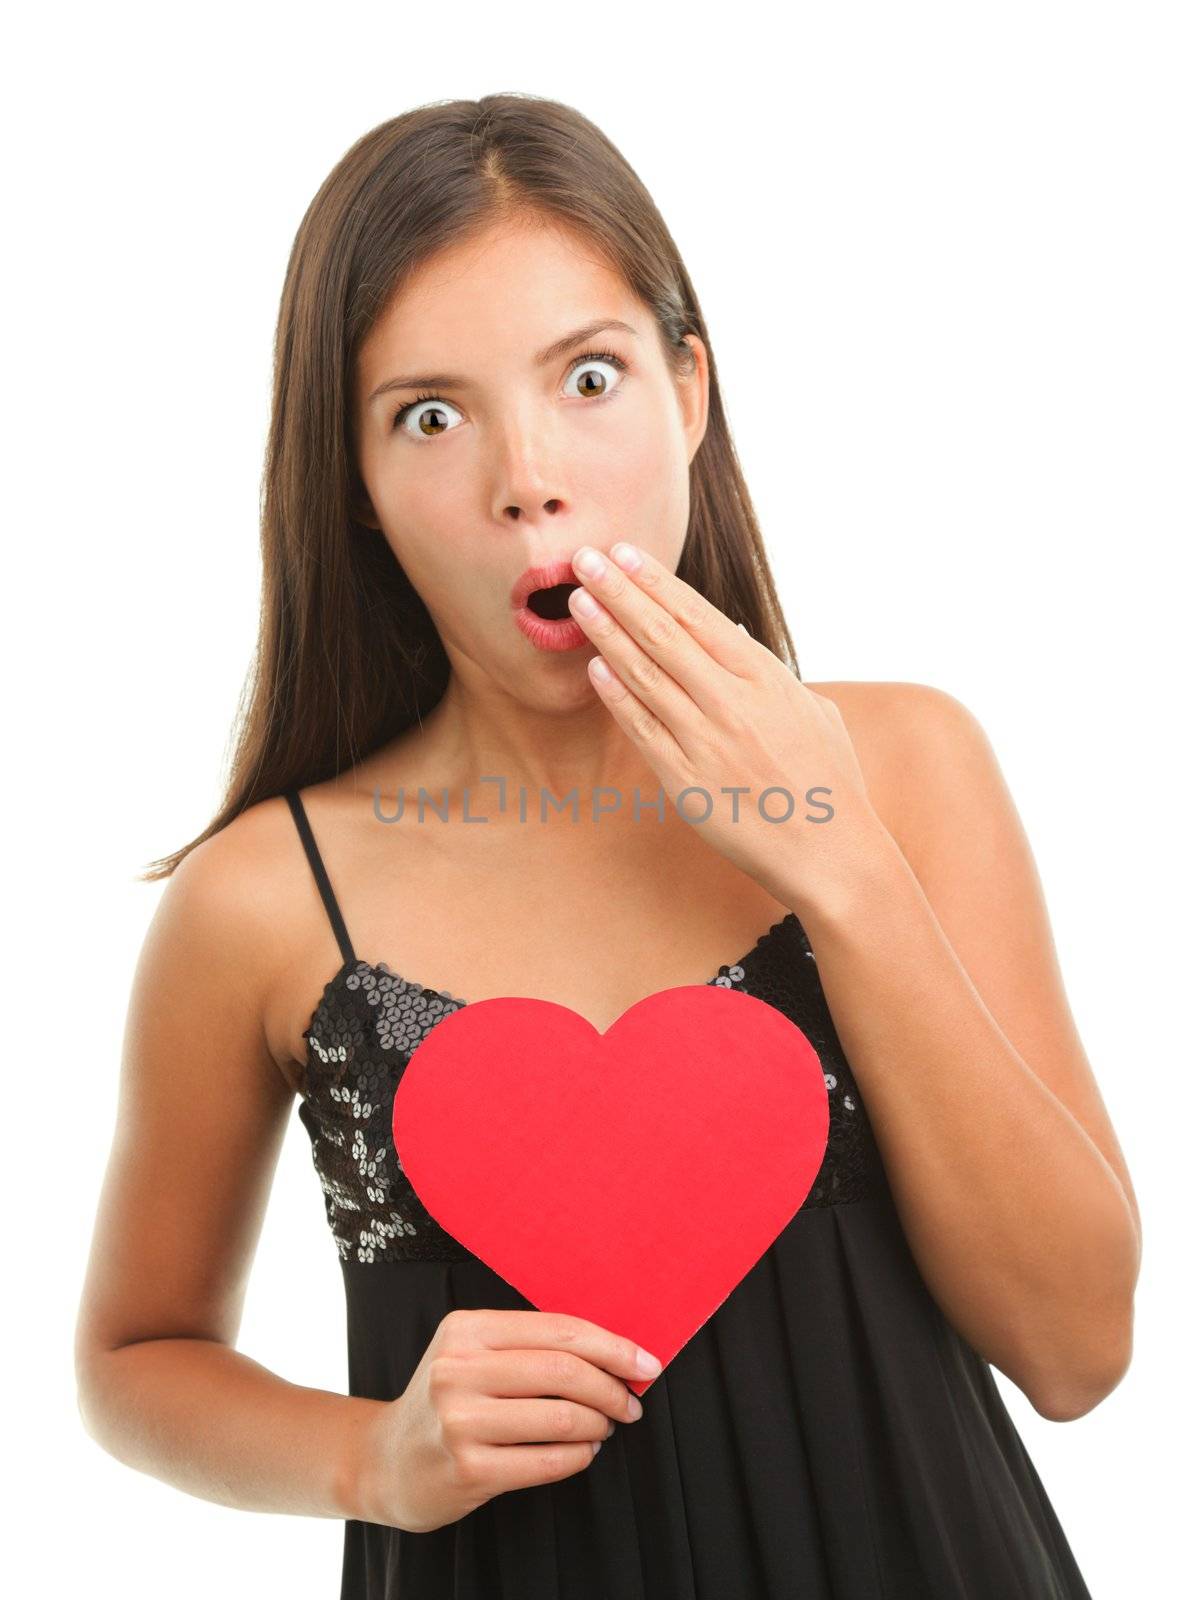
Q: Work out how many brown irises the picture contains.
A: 2